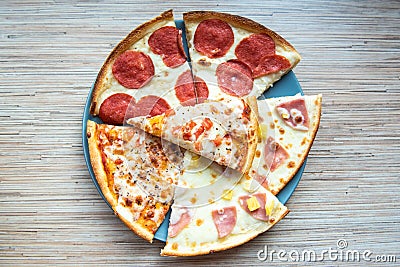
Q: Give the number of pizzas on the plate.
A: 6